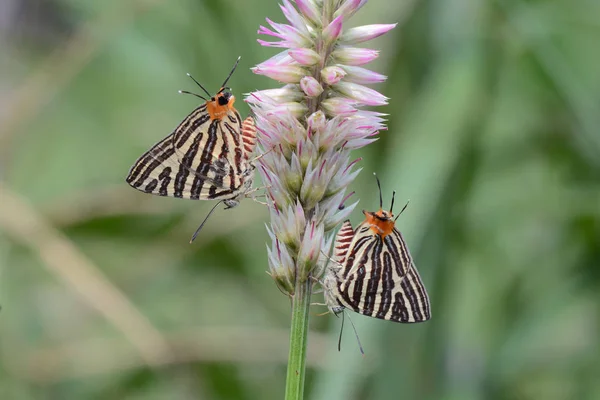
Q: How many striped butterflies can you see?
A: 2